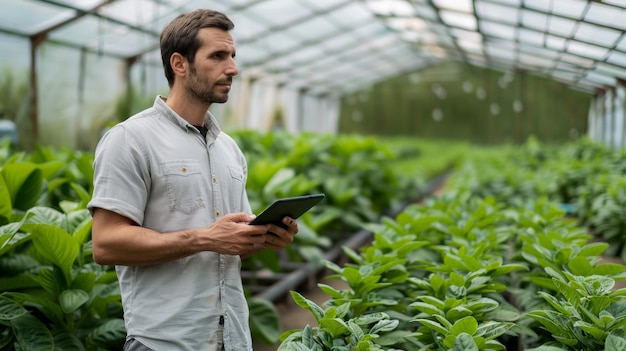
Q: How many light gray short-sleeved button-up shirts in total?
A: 1